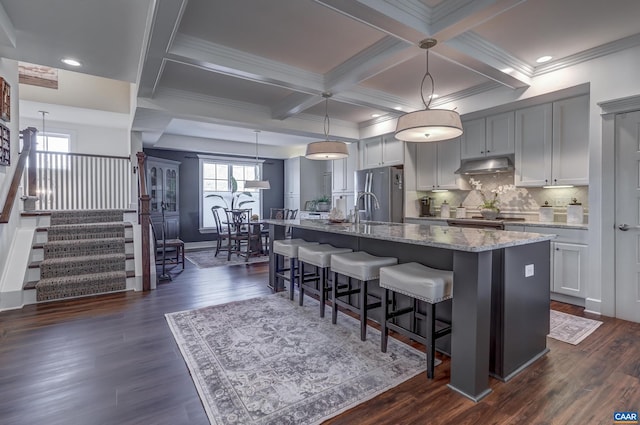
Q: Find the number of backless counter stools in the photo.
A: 4